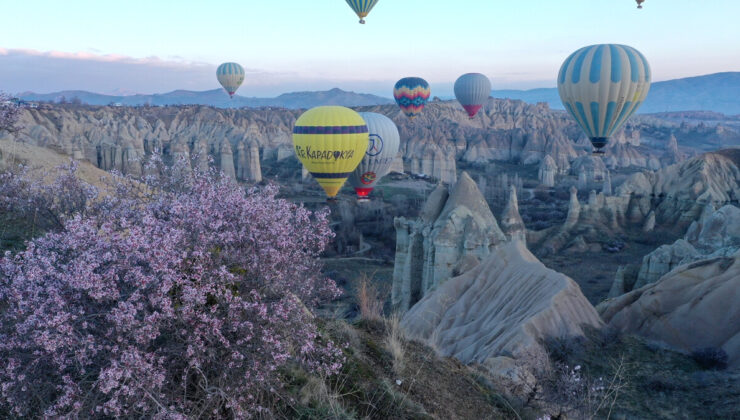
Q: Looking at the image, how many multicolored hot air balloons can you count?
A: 1